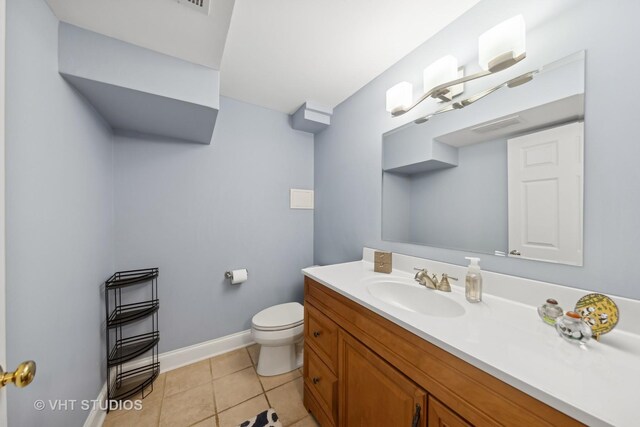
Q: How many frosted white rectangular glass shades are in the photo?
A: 3